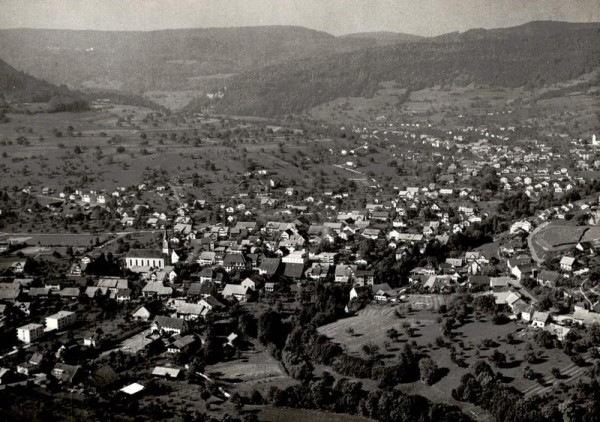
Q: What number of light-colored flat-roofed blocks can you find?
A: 2